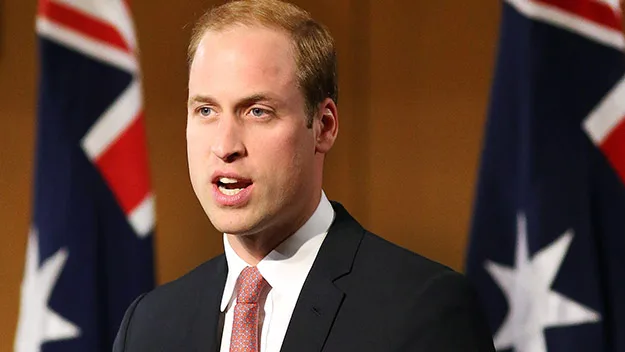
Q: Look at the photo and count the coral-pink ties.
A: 1